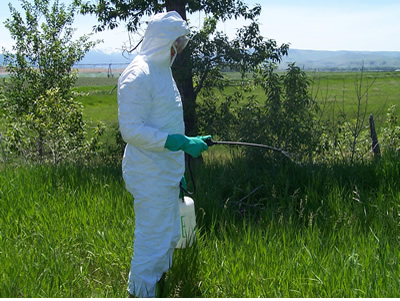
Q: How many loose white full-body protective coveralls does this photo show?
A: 1